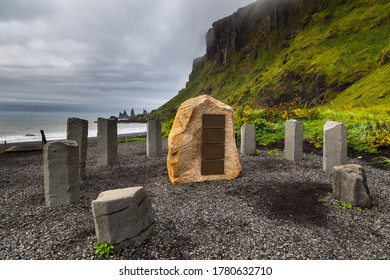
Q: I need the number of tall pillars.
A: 7